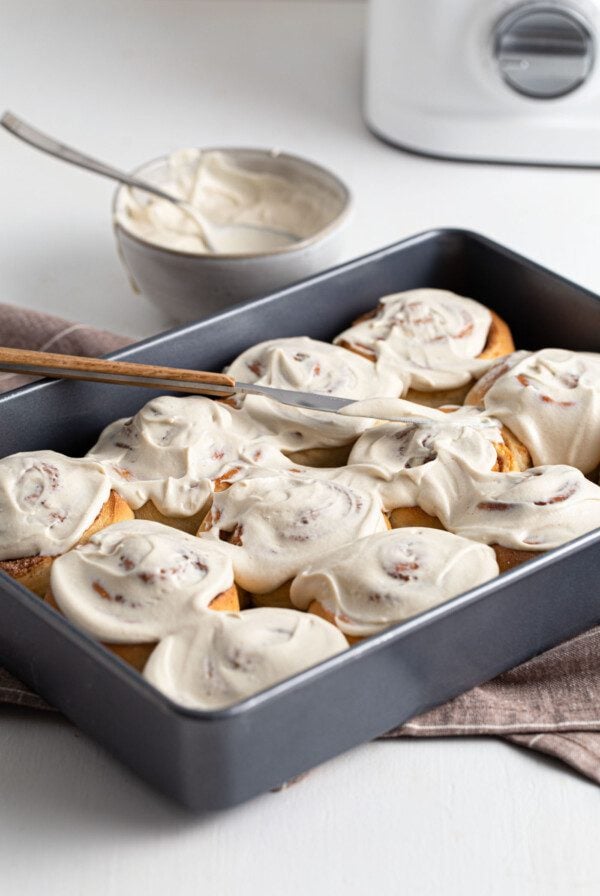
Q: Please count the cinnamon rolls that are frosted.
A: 11